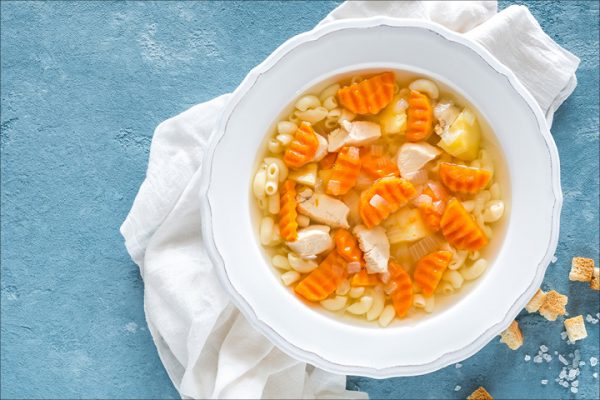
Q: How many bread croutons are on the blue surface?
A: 7